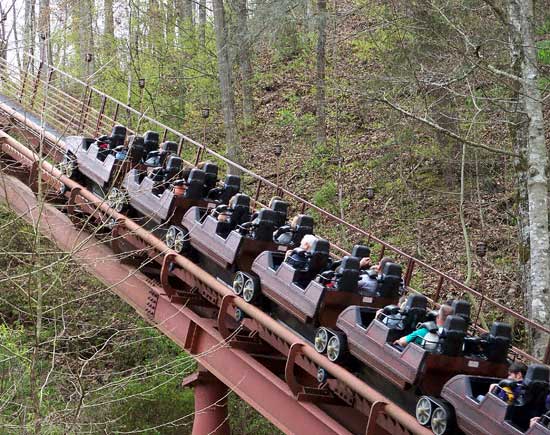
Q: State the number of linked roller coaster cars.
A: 6